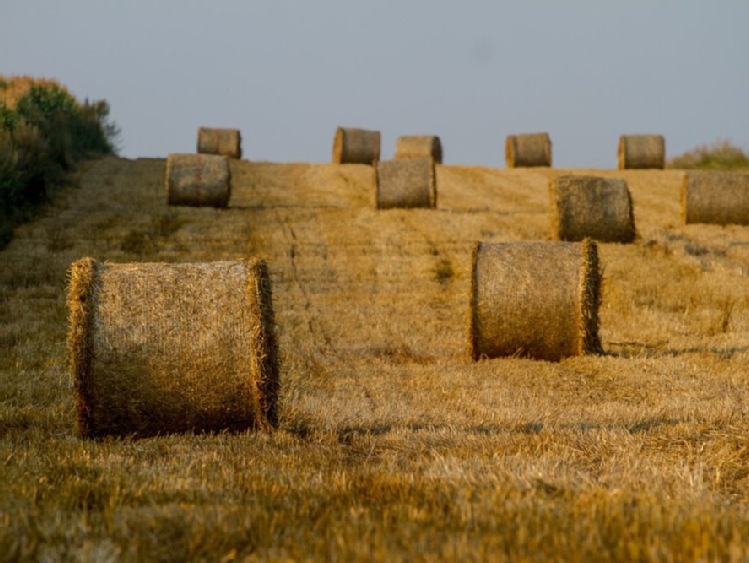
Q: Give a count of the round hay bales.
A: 11